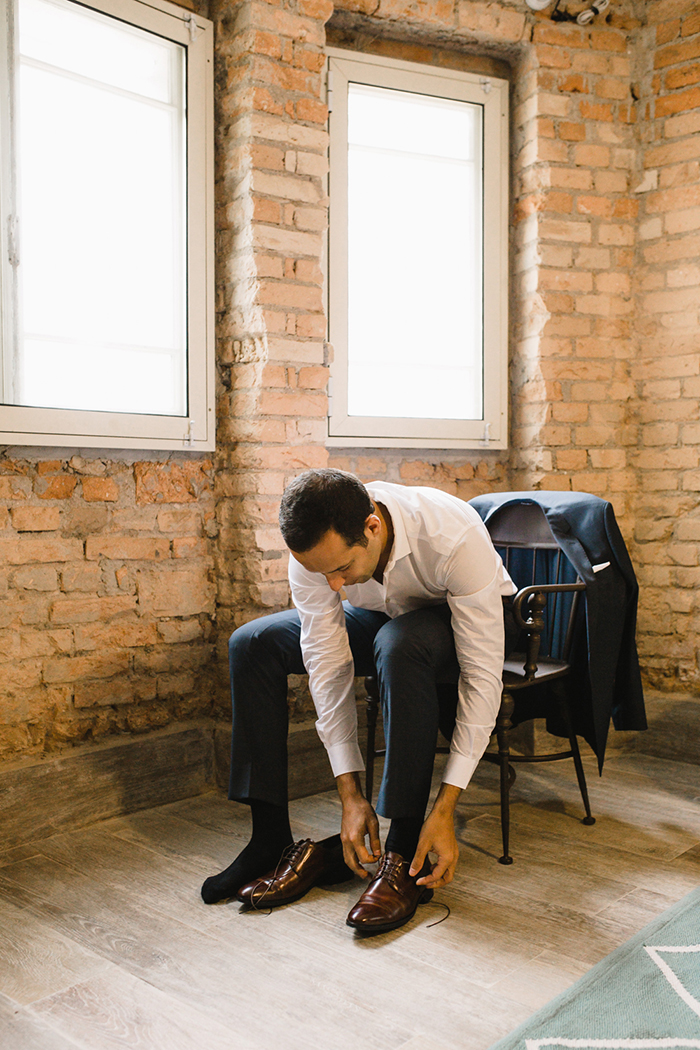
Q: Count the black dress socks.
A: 2